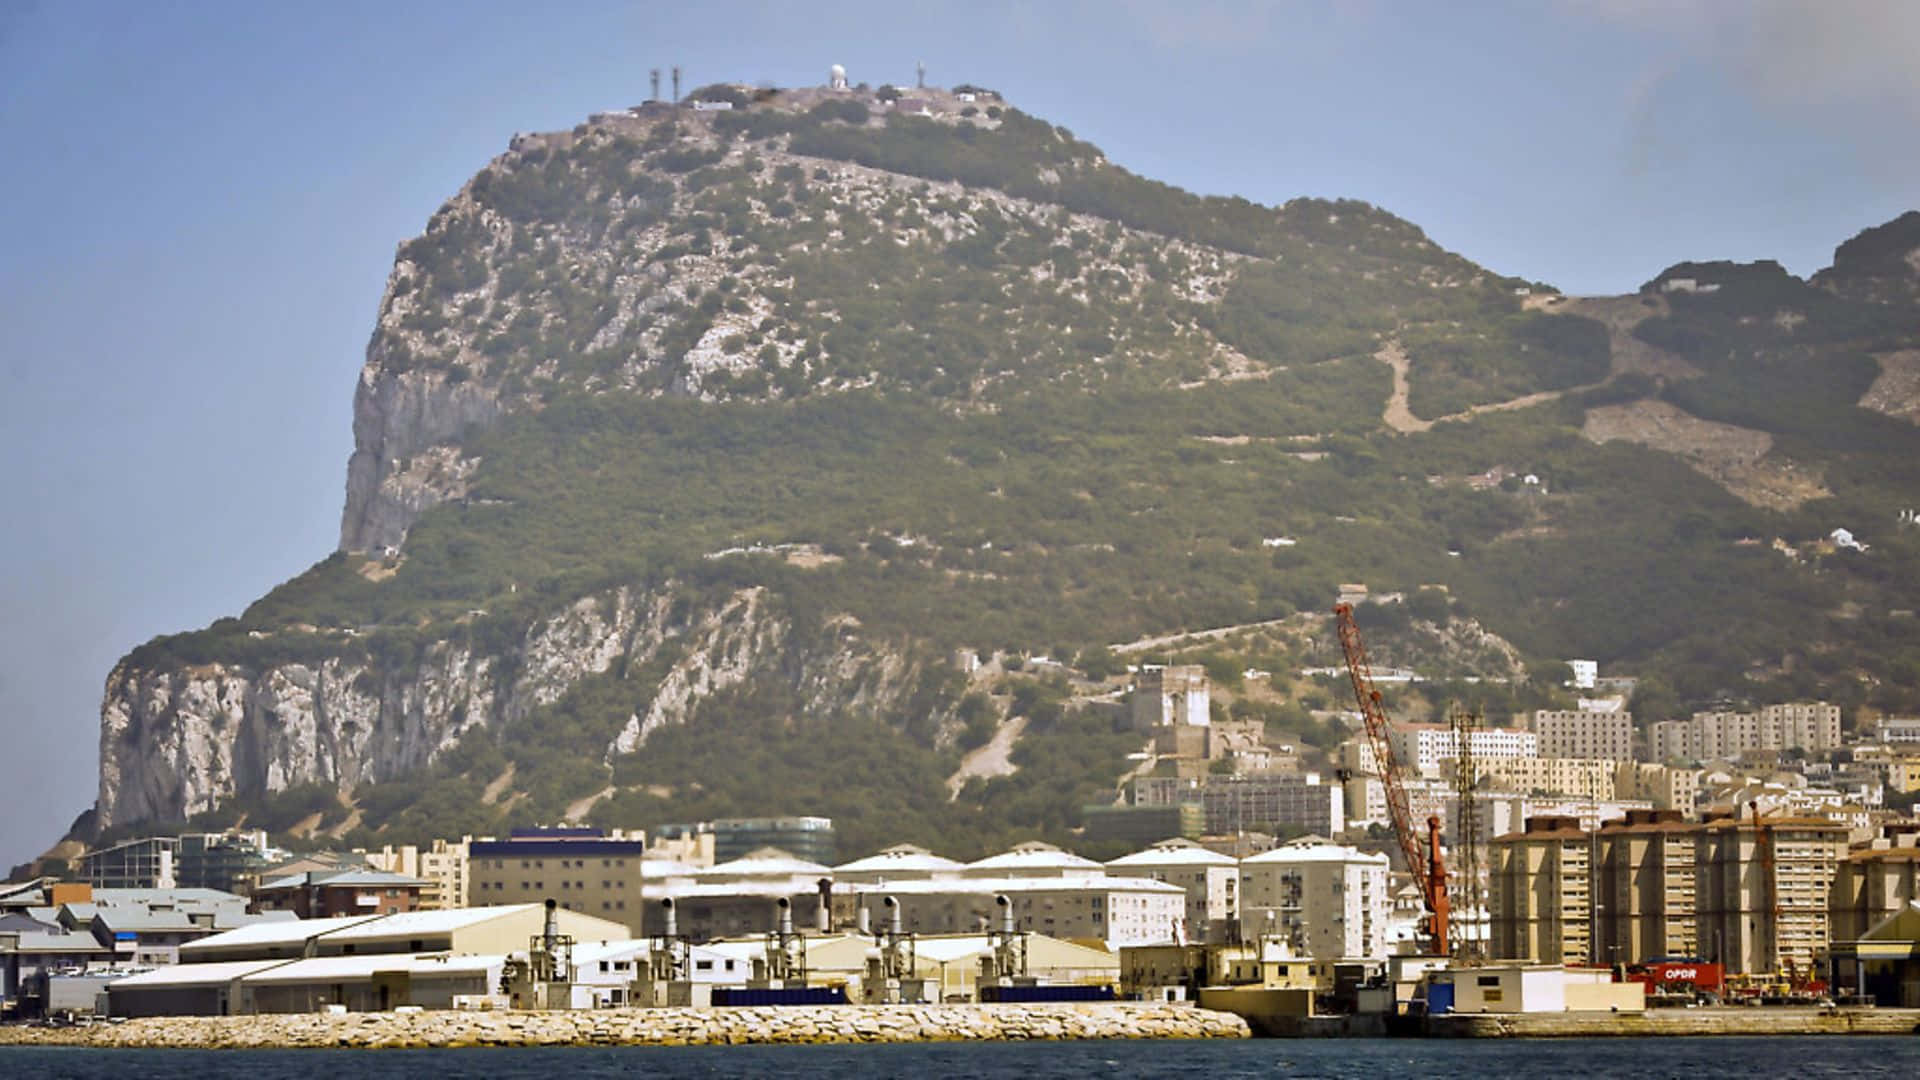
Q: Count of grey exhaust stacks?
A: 5